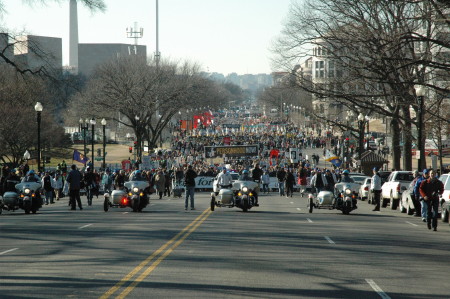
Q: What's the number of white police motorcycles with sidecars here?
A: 4